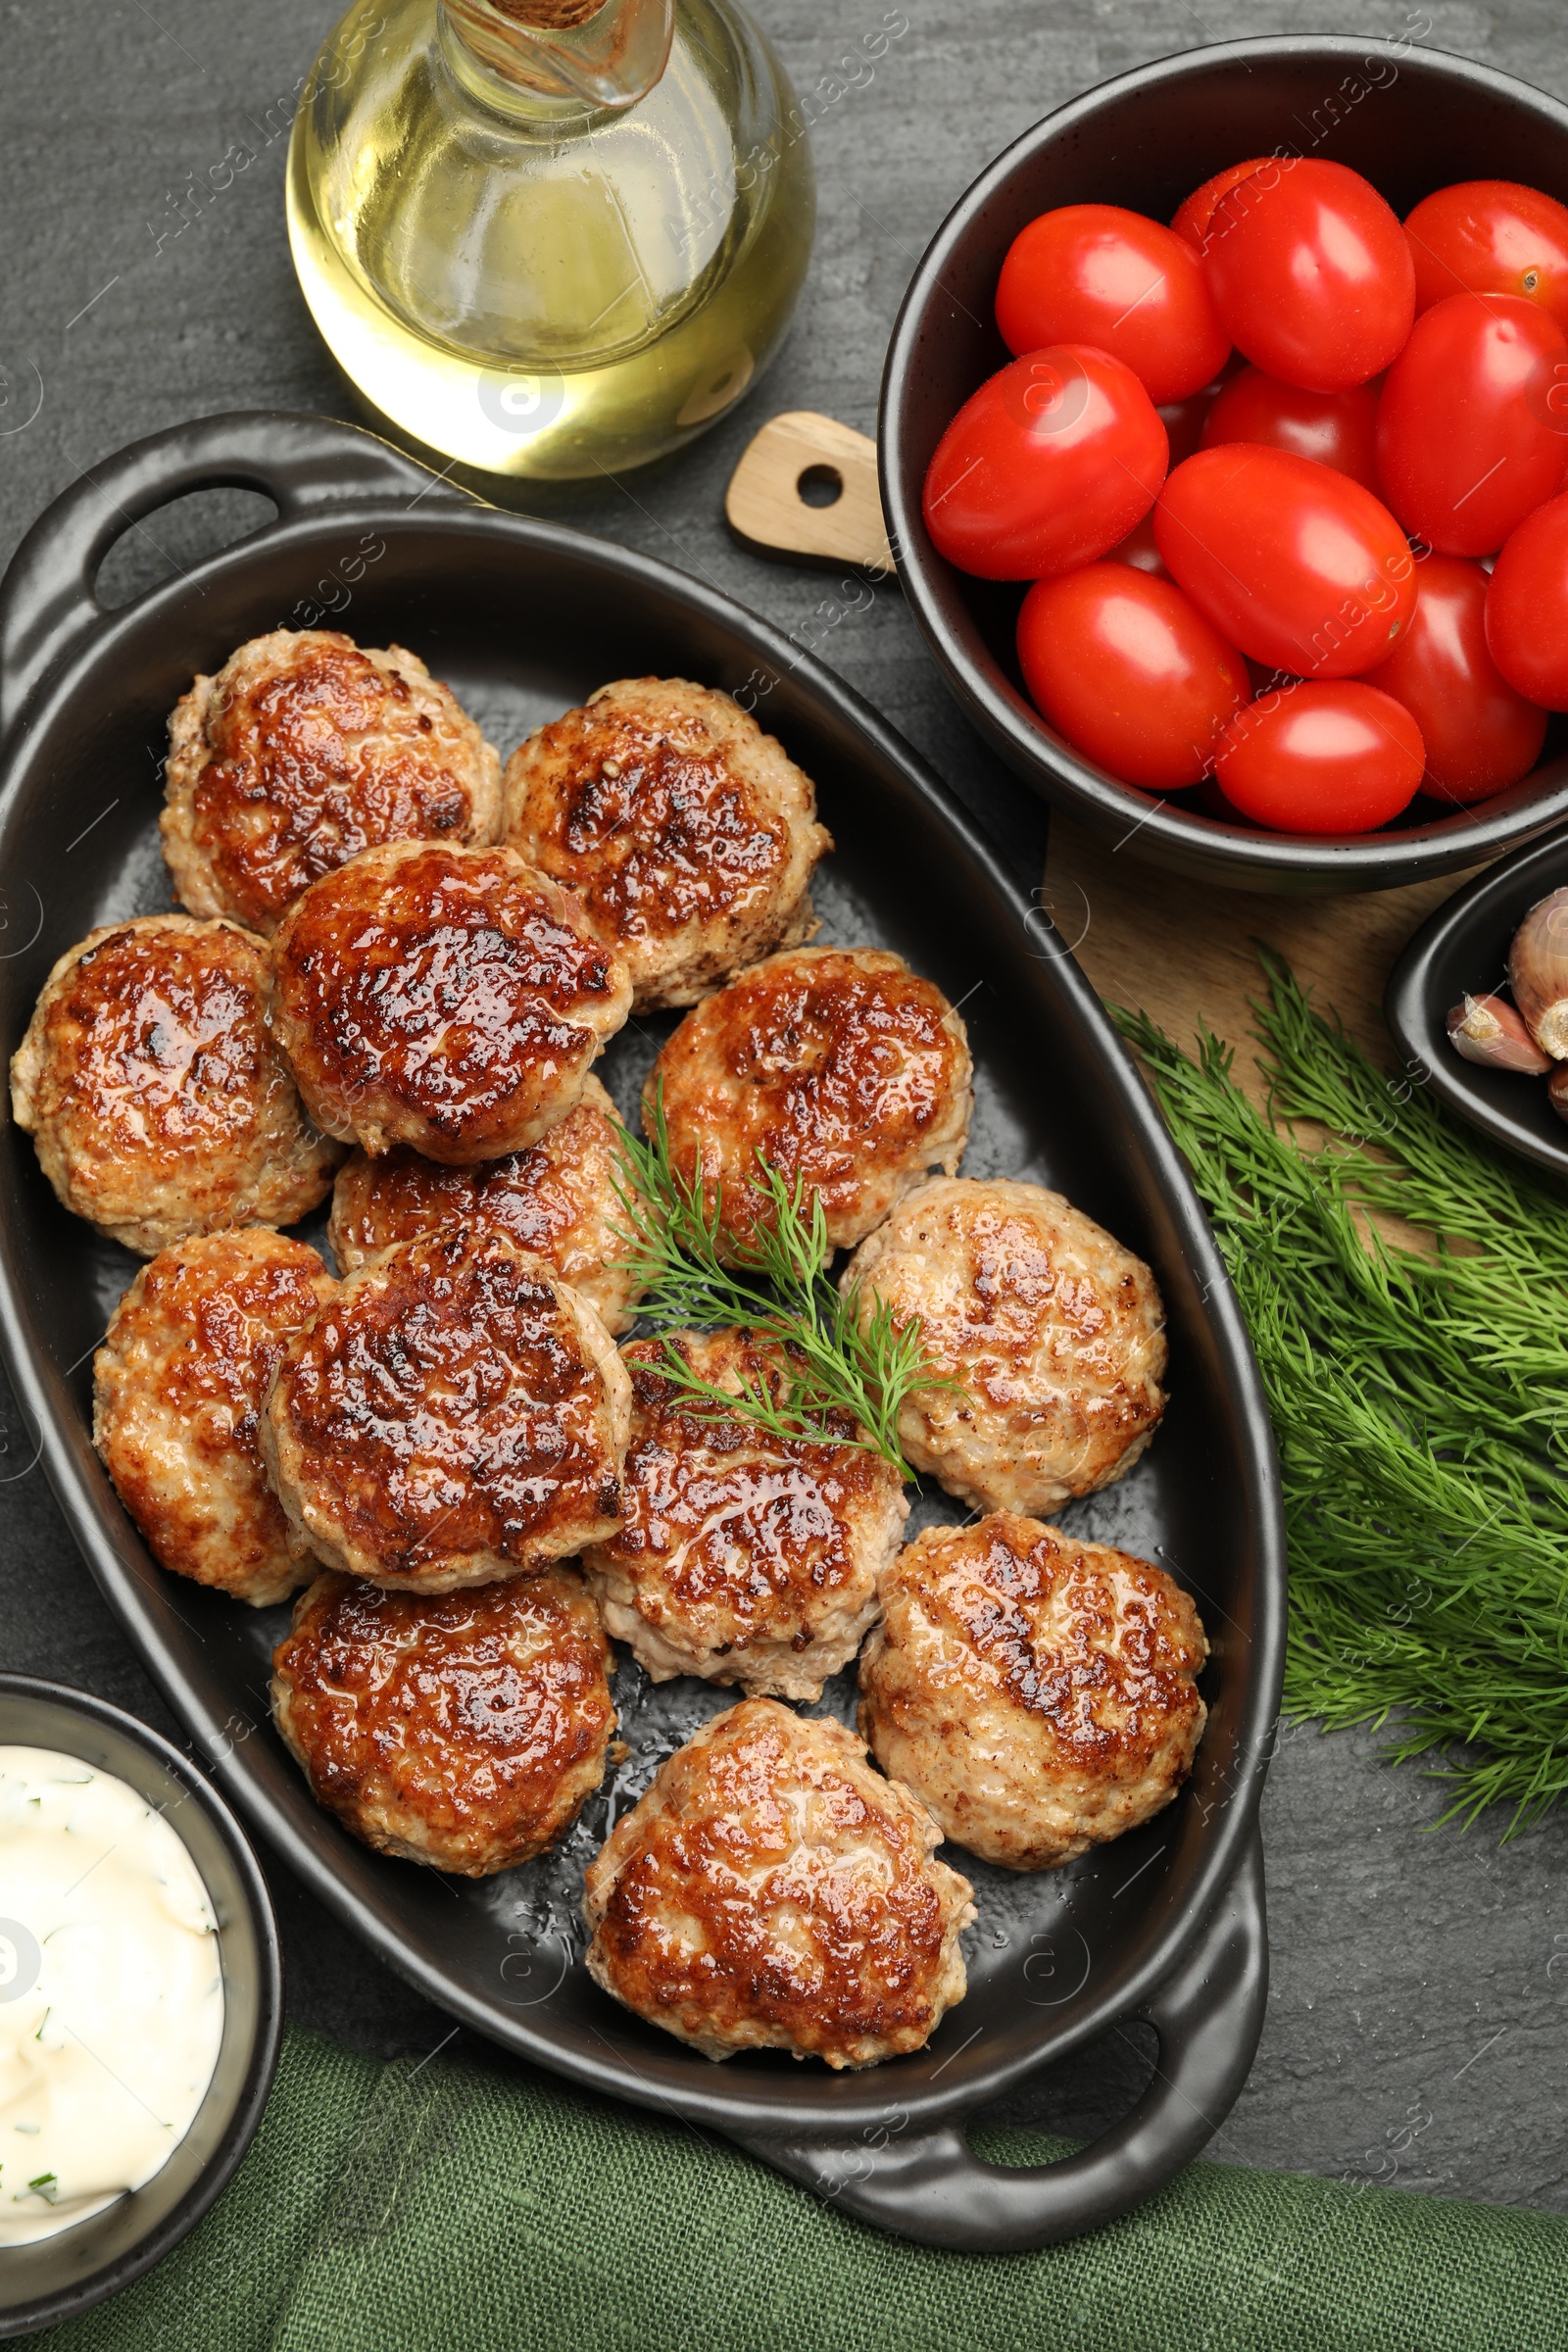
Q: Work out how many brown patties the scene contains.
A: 13